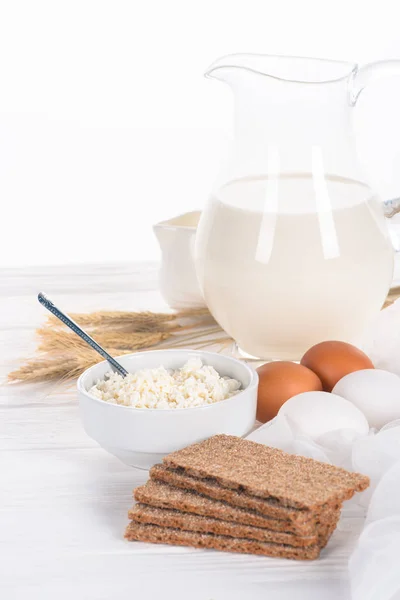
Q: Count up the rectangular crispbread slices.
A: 5